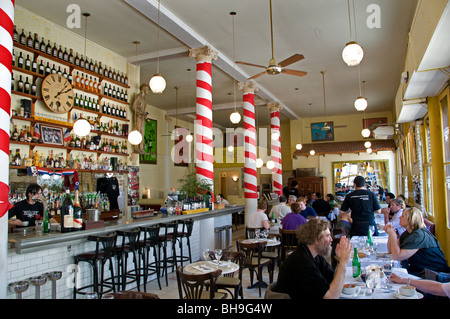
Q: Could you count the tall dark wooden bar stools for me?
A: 5